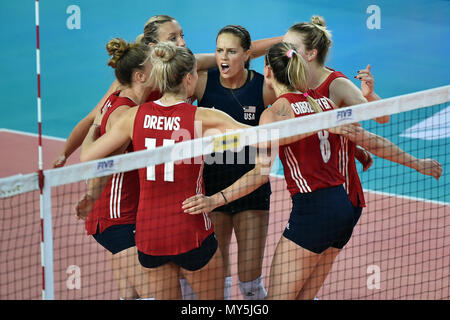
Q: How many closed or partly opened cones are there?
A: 0